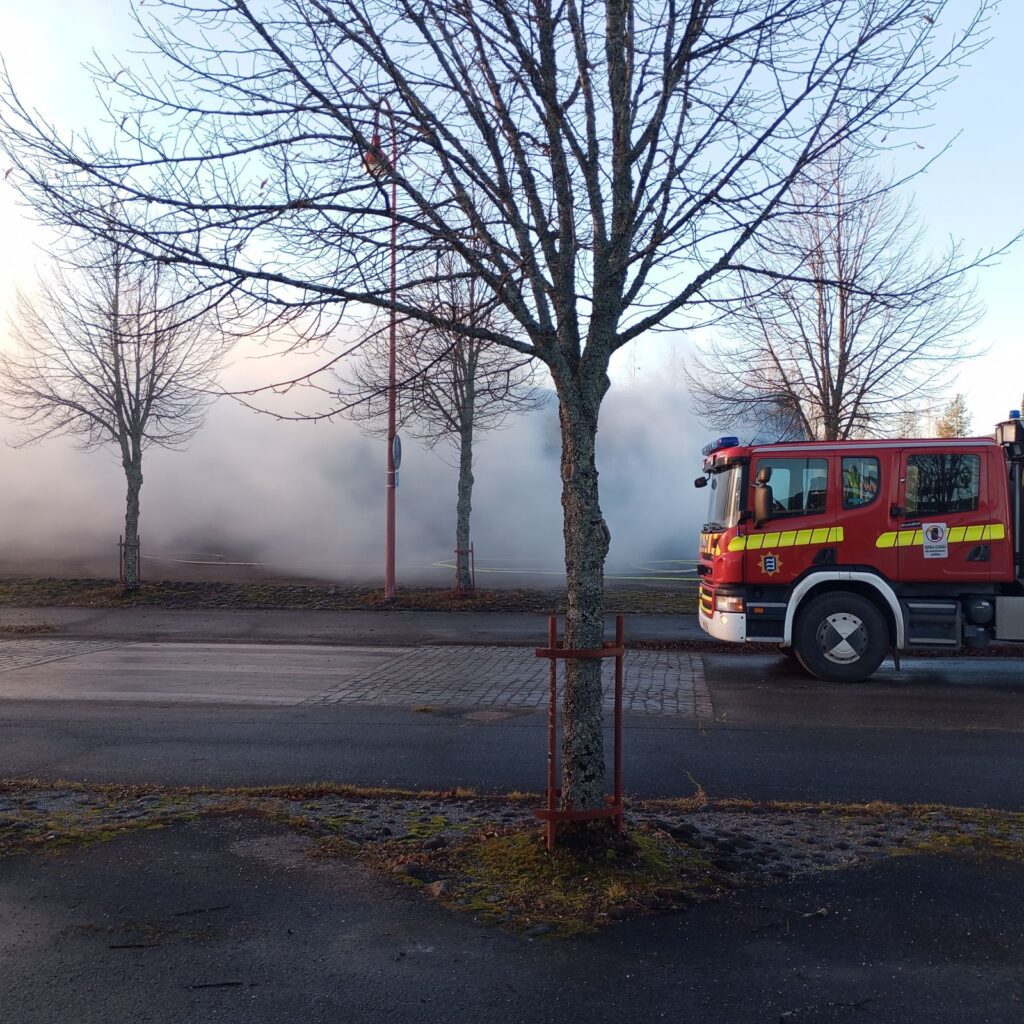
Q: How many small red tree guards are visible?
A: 3